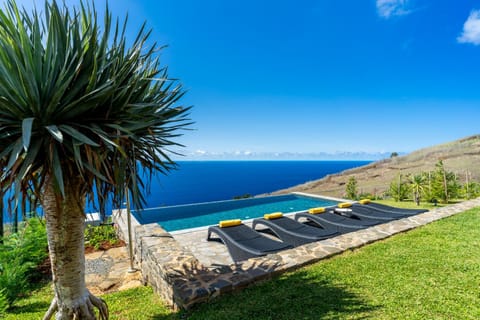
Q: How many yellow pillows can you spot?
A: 5